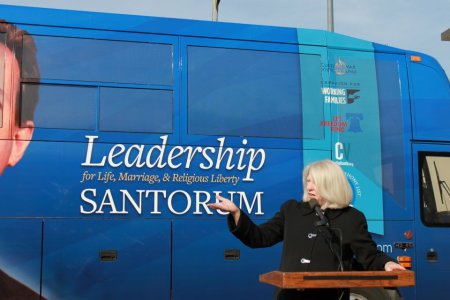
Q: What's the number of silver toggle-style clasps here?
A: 2